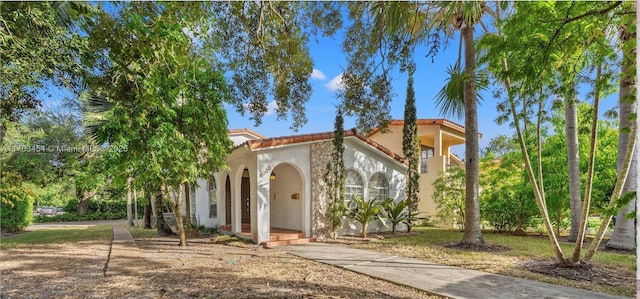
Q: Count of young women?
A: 0